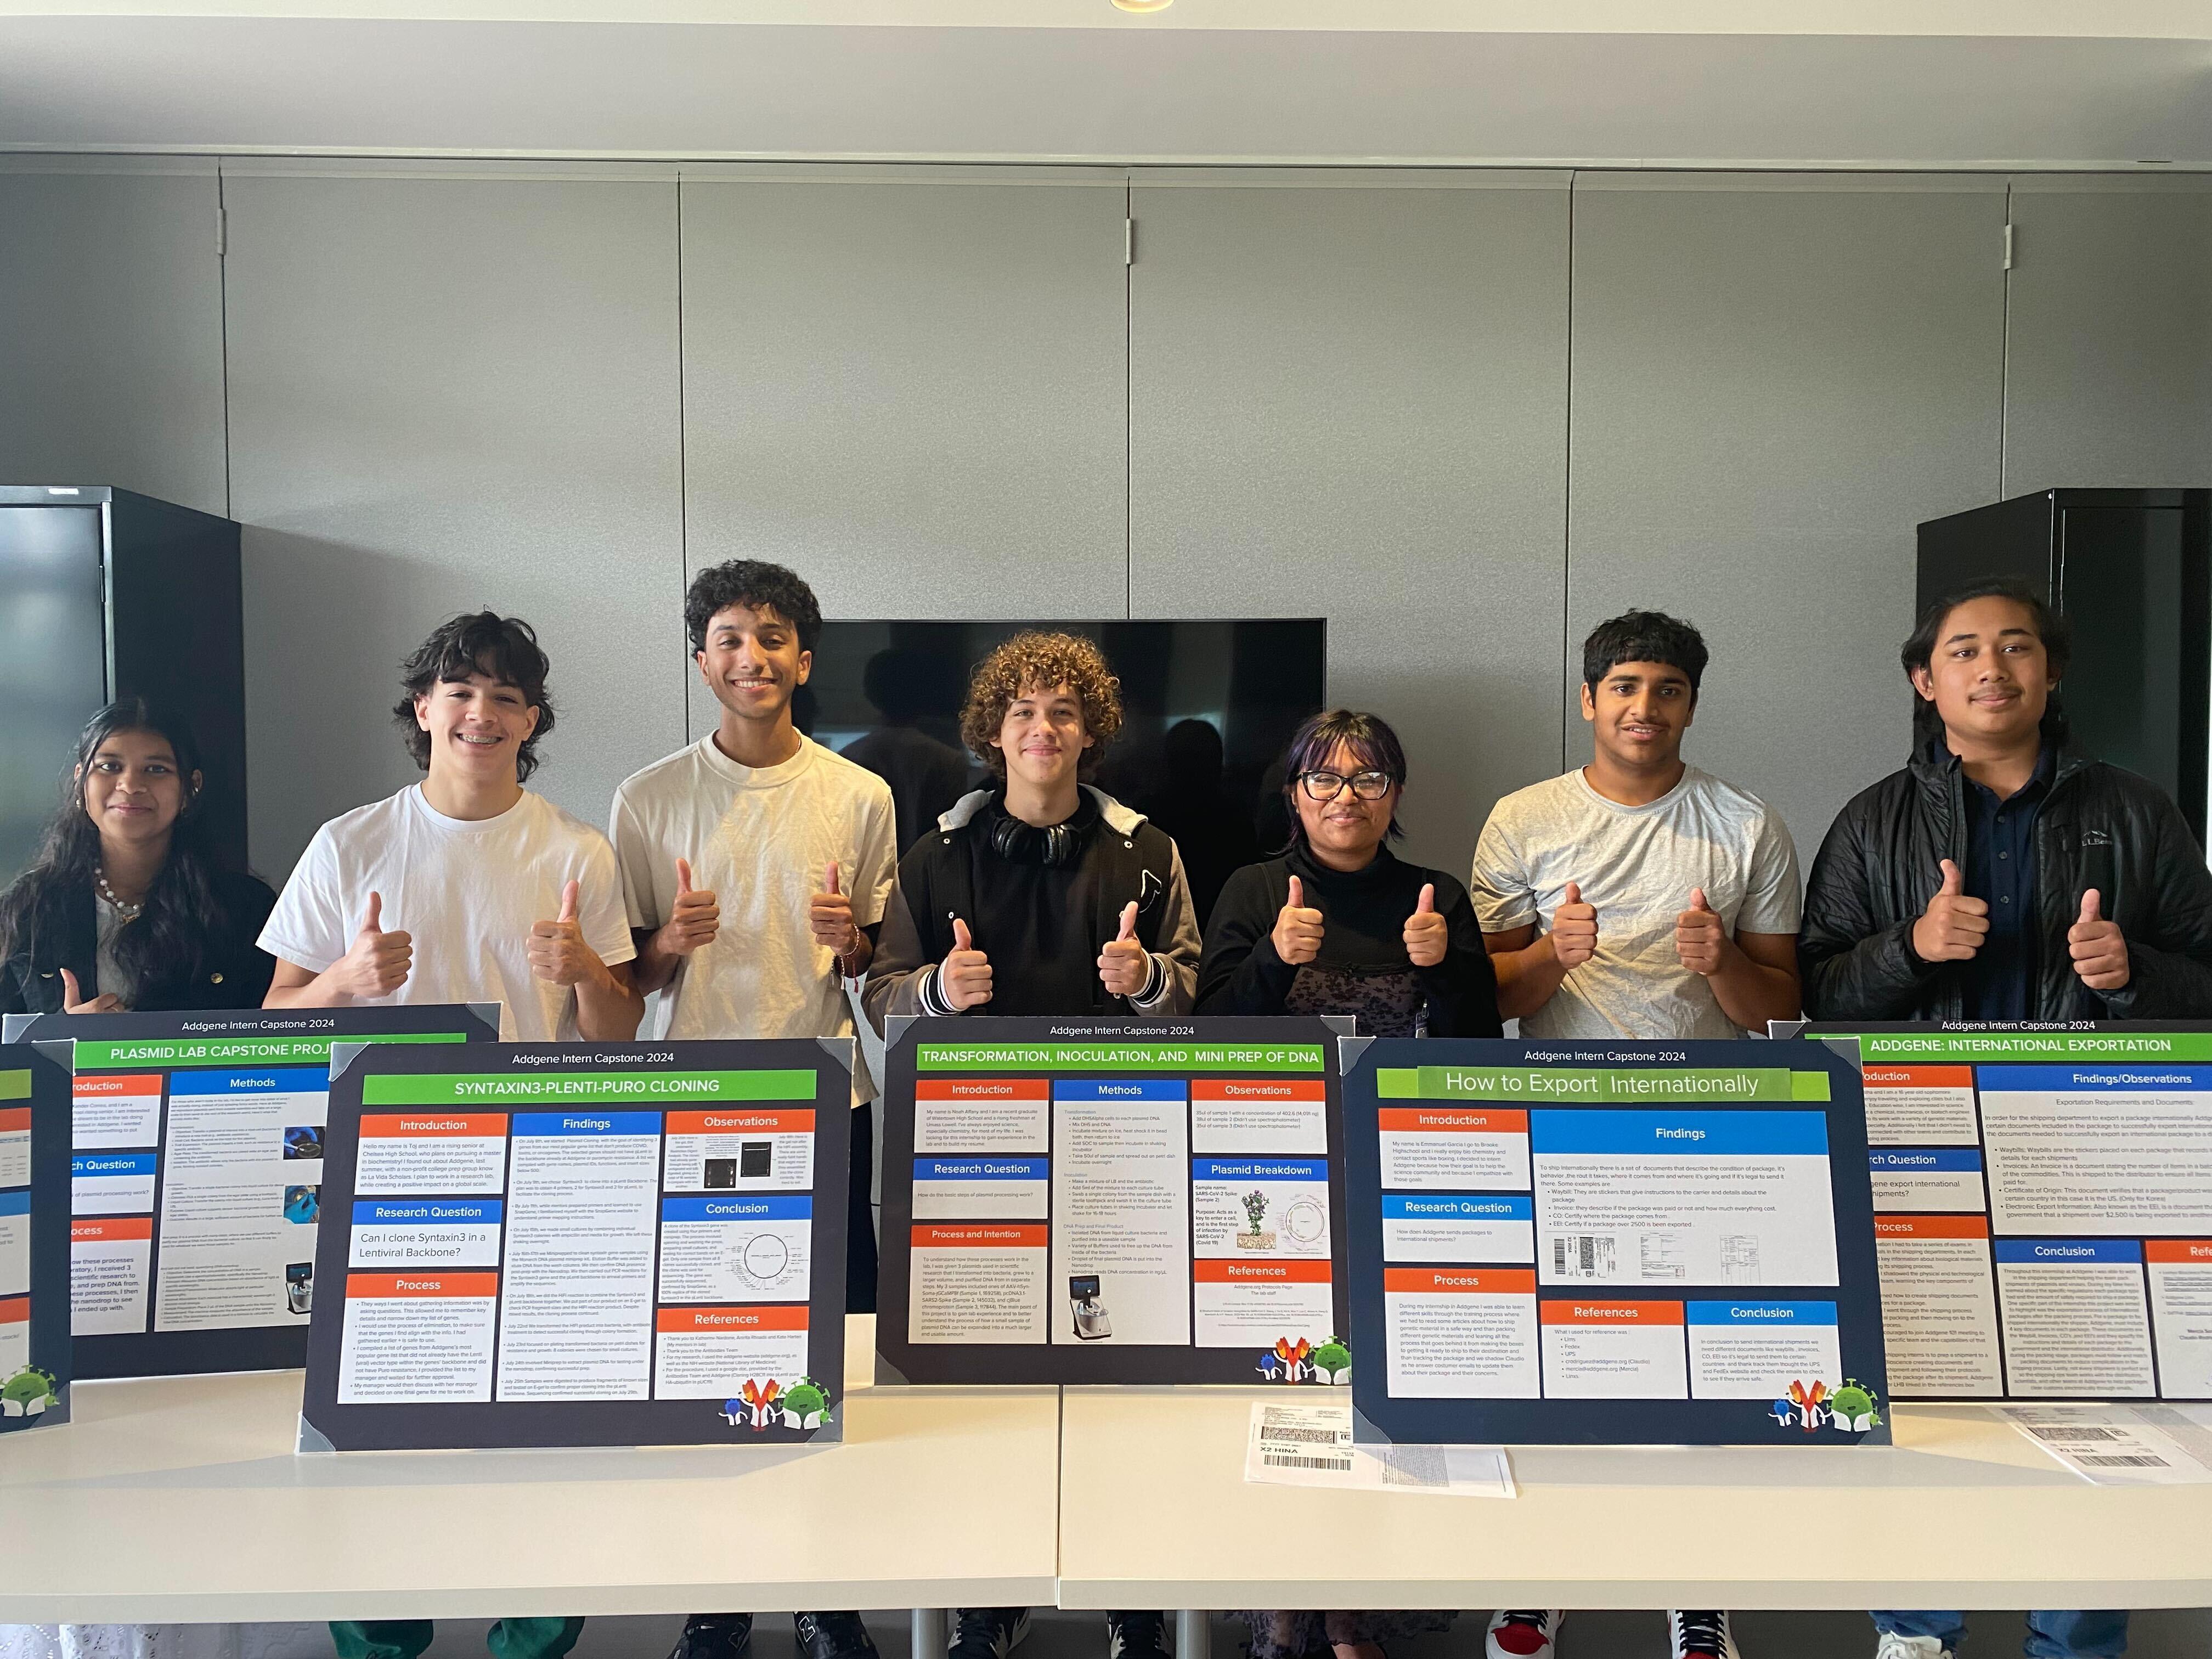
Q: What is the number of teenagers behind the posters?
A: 7